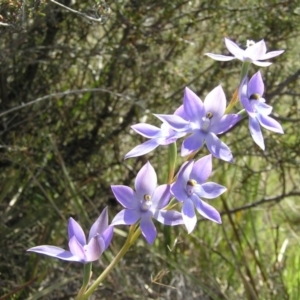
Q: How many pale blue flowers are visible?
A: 7